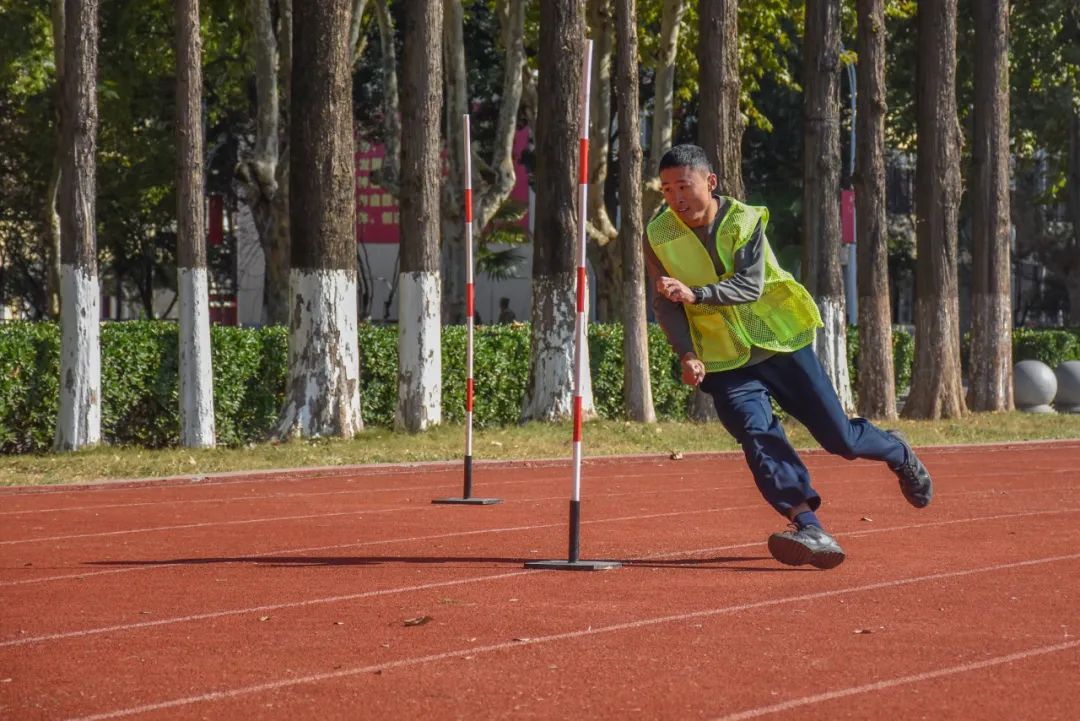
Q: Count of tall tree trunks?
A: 11